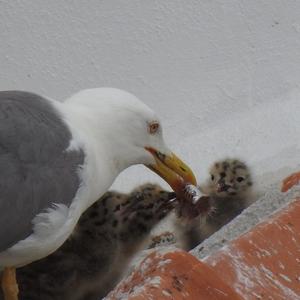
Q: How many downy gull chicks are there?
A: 3